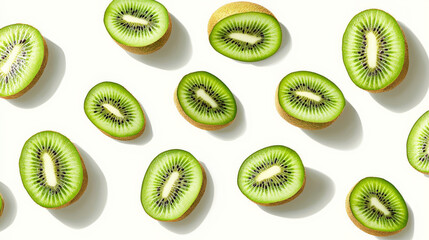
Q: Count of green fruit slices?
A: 13